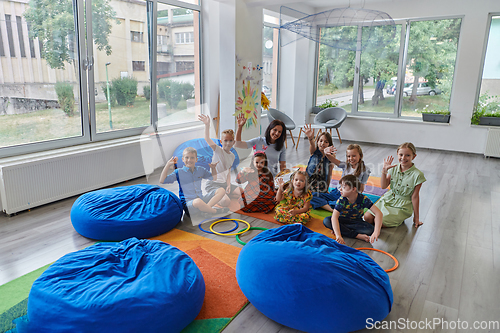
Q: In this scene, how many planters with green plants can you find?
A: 3